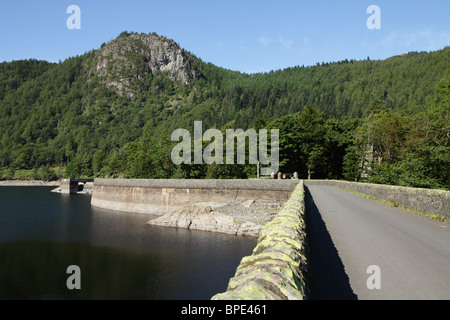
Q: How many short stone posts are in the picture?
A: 3